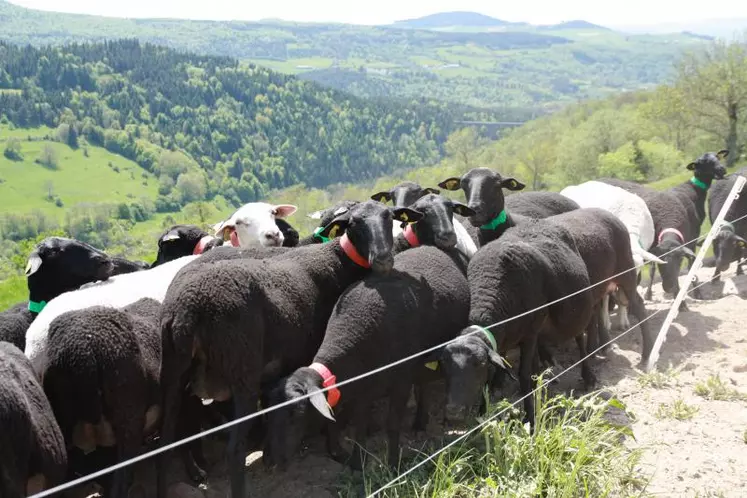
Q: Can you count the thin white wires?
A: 2